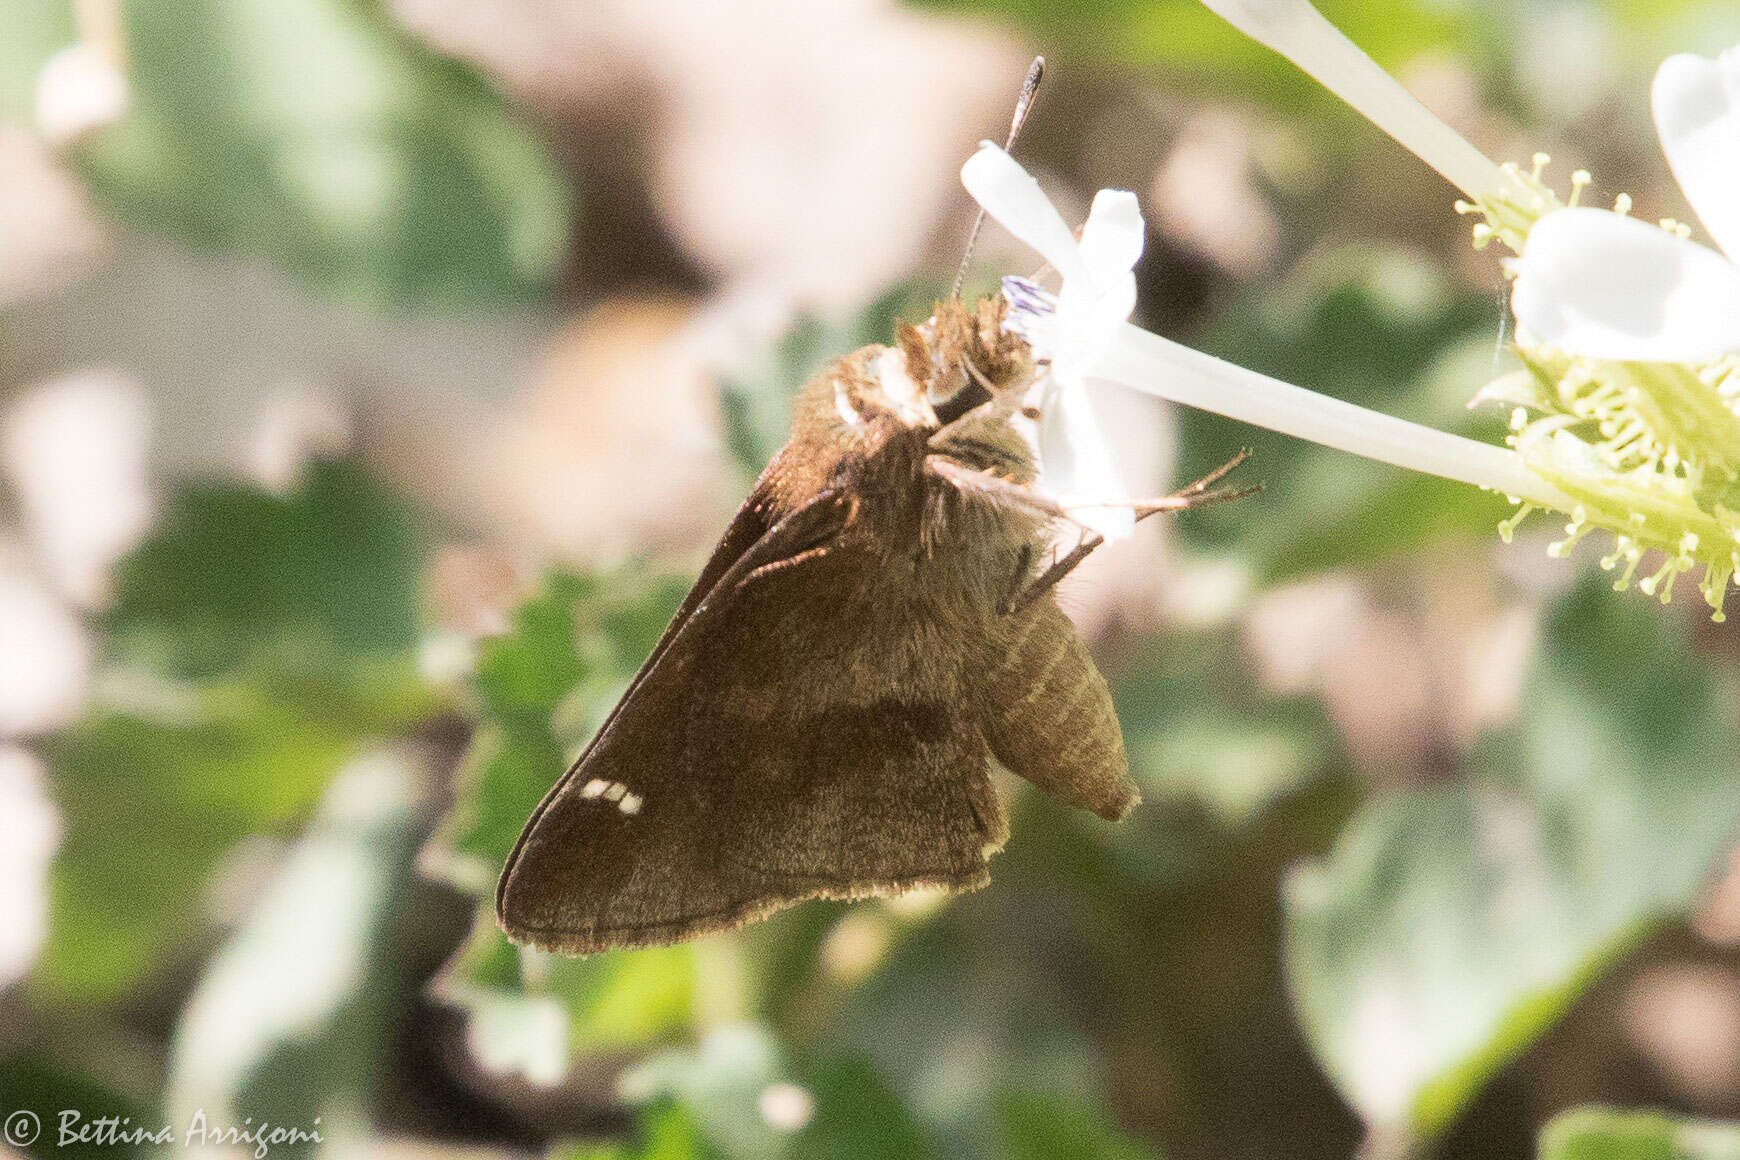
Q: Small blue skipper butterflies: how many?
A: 0